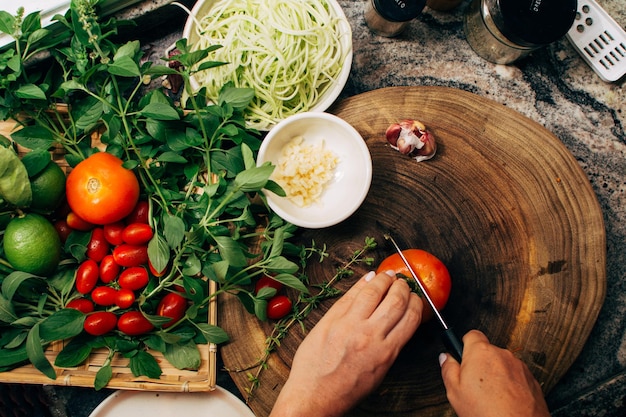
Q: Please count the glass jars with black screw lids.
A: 2